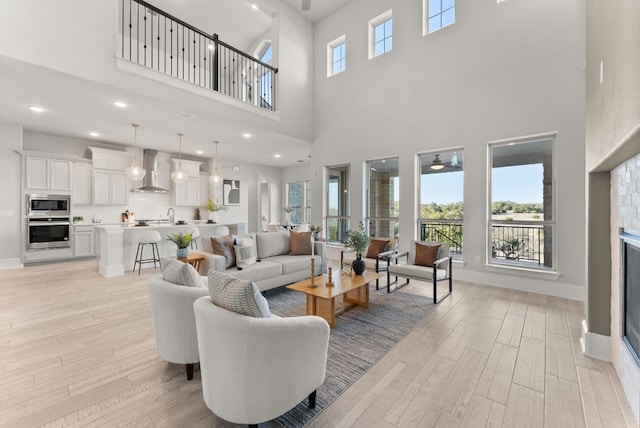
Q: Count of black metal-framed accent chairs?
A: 2